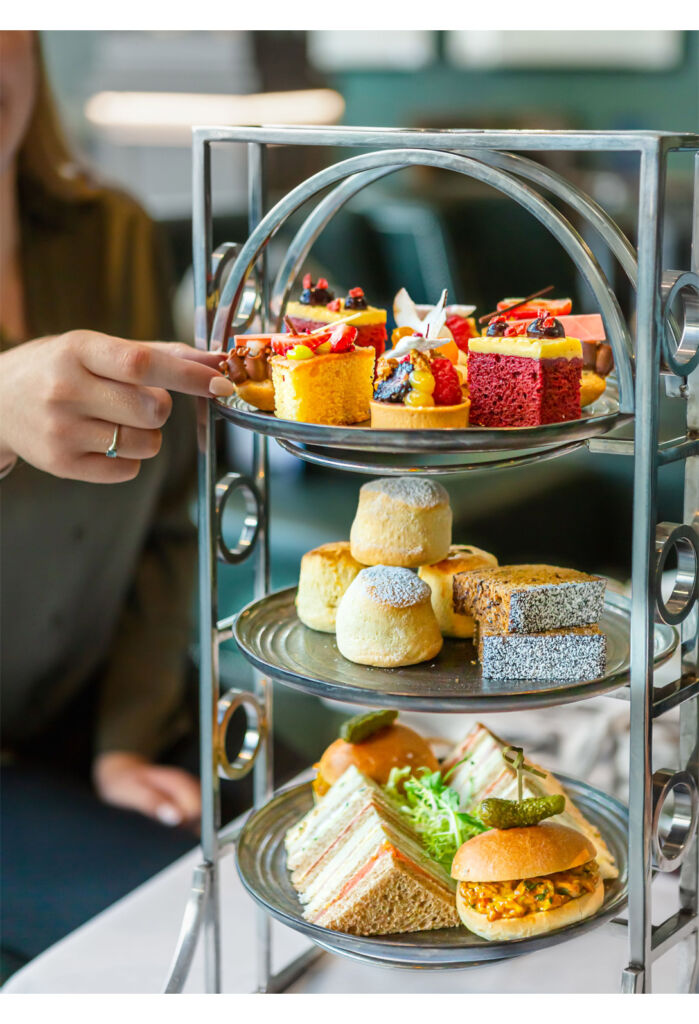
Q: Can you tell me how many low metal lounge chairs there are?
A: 0